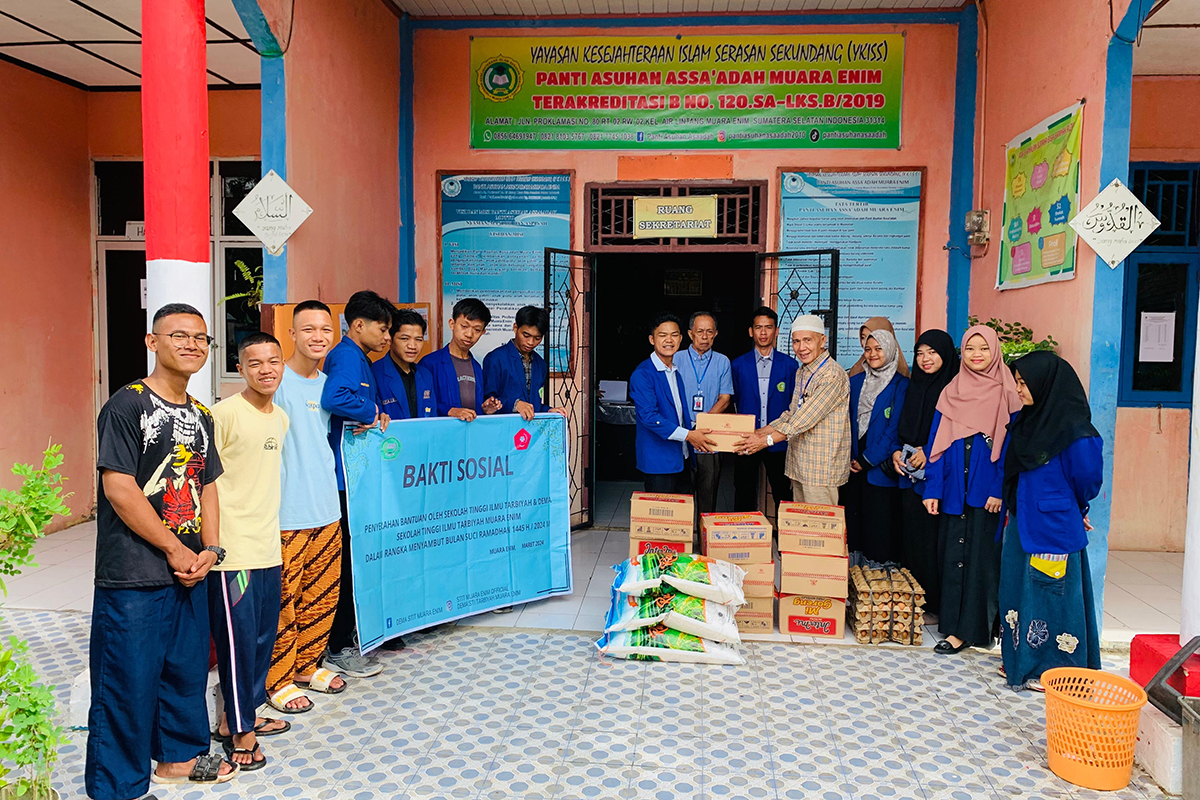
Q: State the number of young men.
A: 9